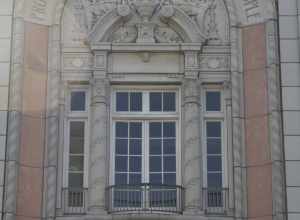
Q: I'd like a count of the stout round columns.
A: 2